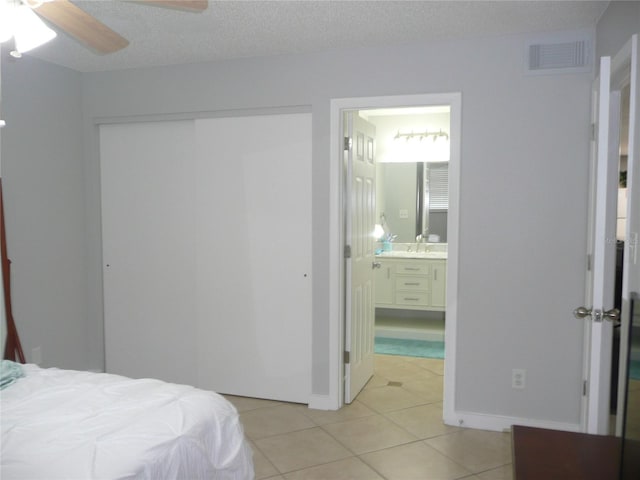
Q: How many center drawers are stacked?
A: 3